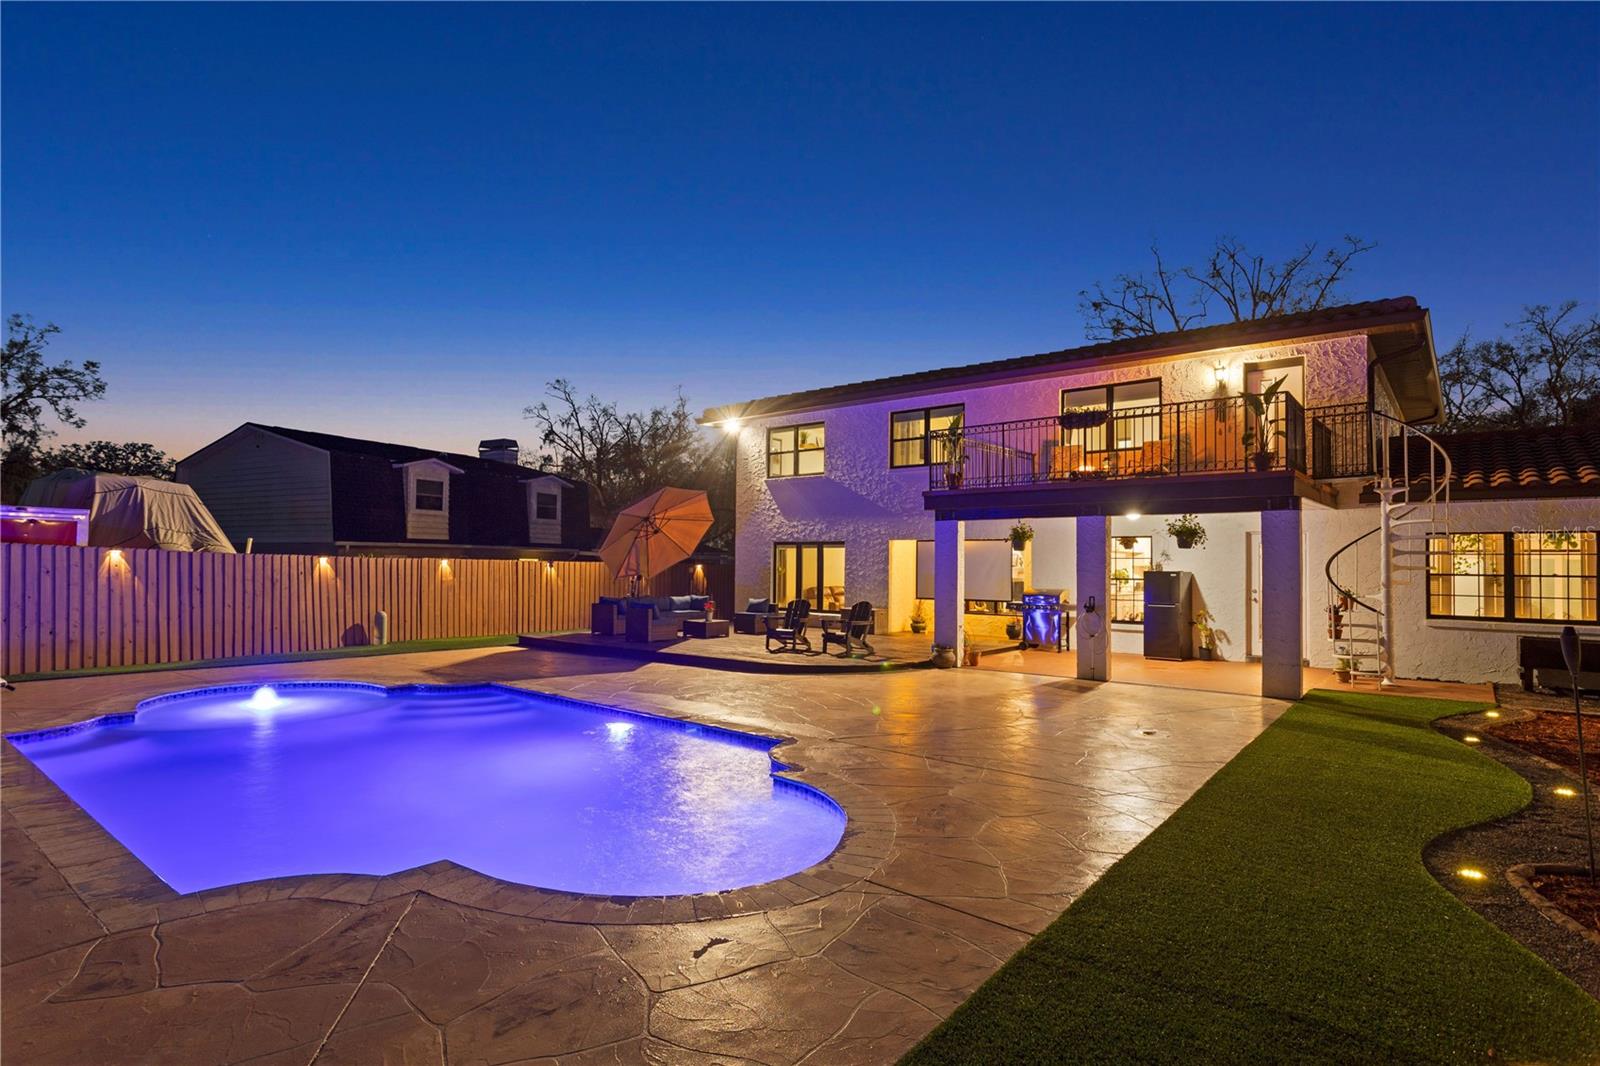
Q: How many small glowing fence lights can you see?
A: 5